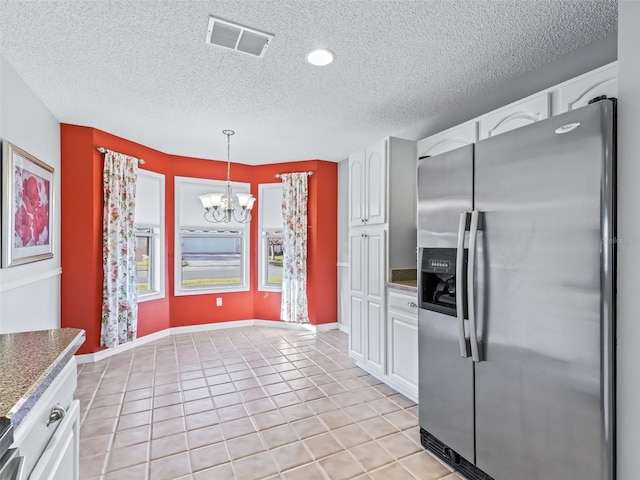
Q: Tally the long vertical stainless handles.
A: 2